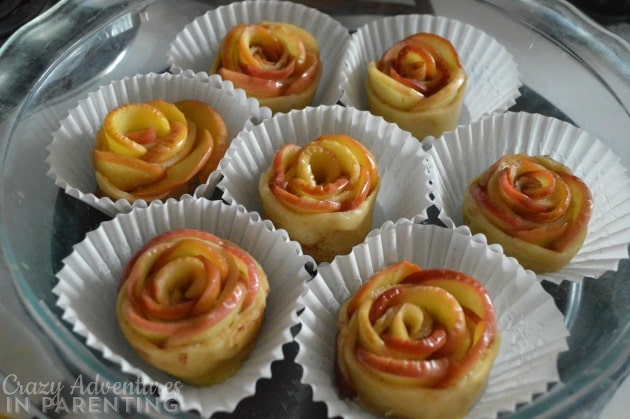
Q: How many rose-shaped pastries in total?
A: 7